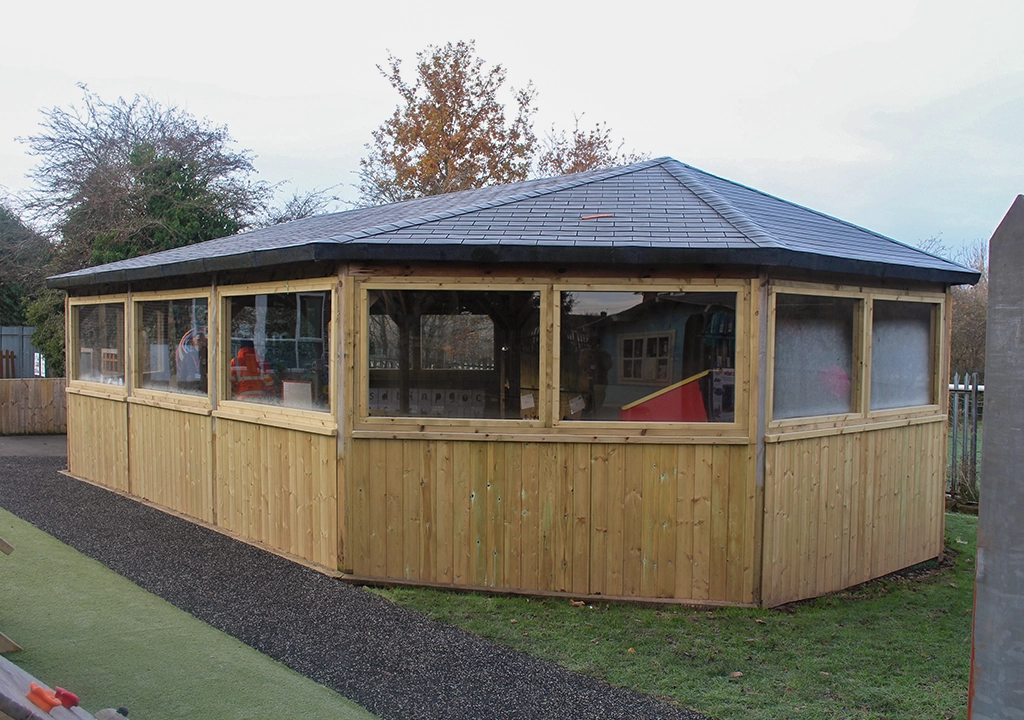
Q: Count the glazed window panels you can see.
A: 7